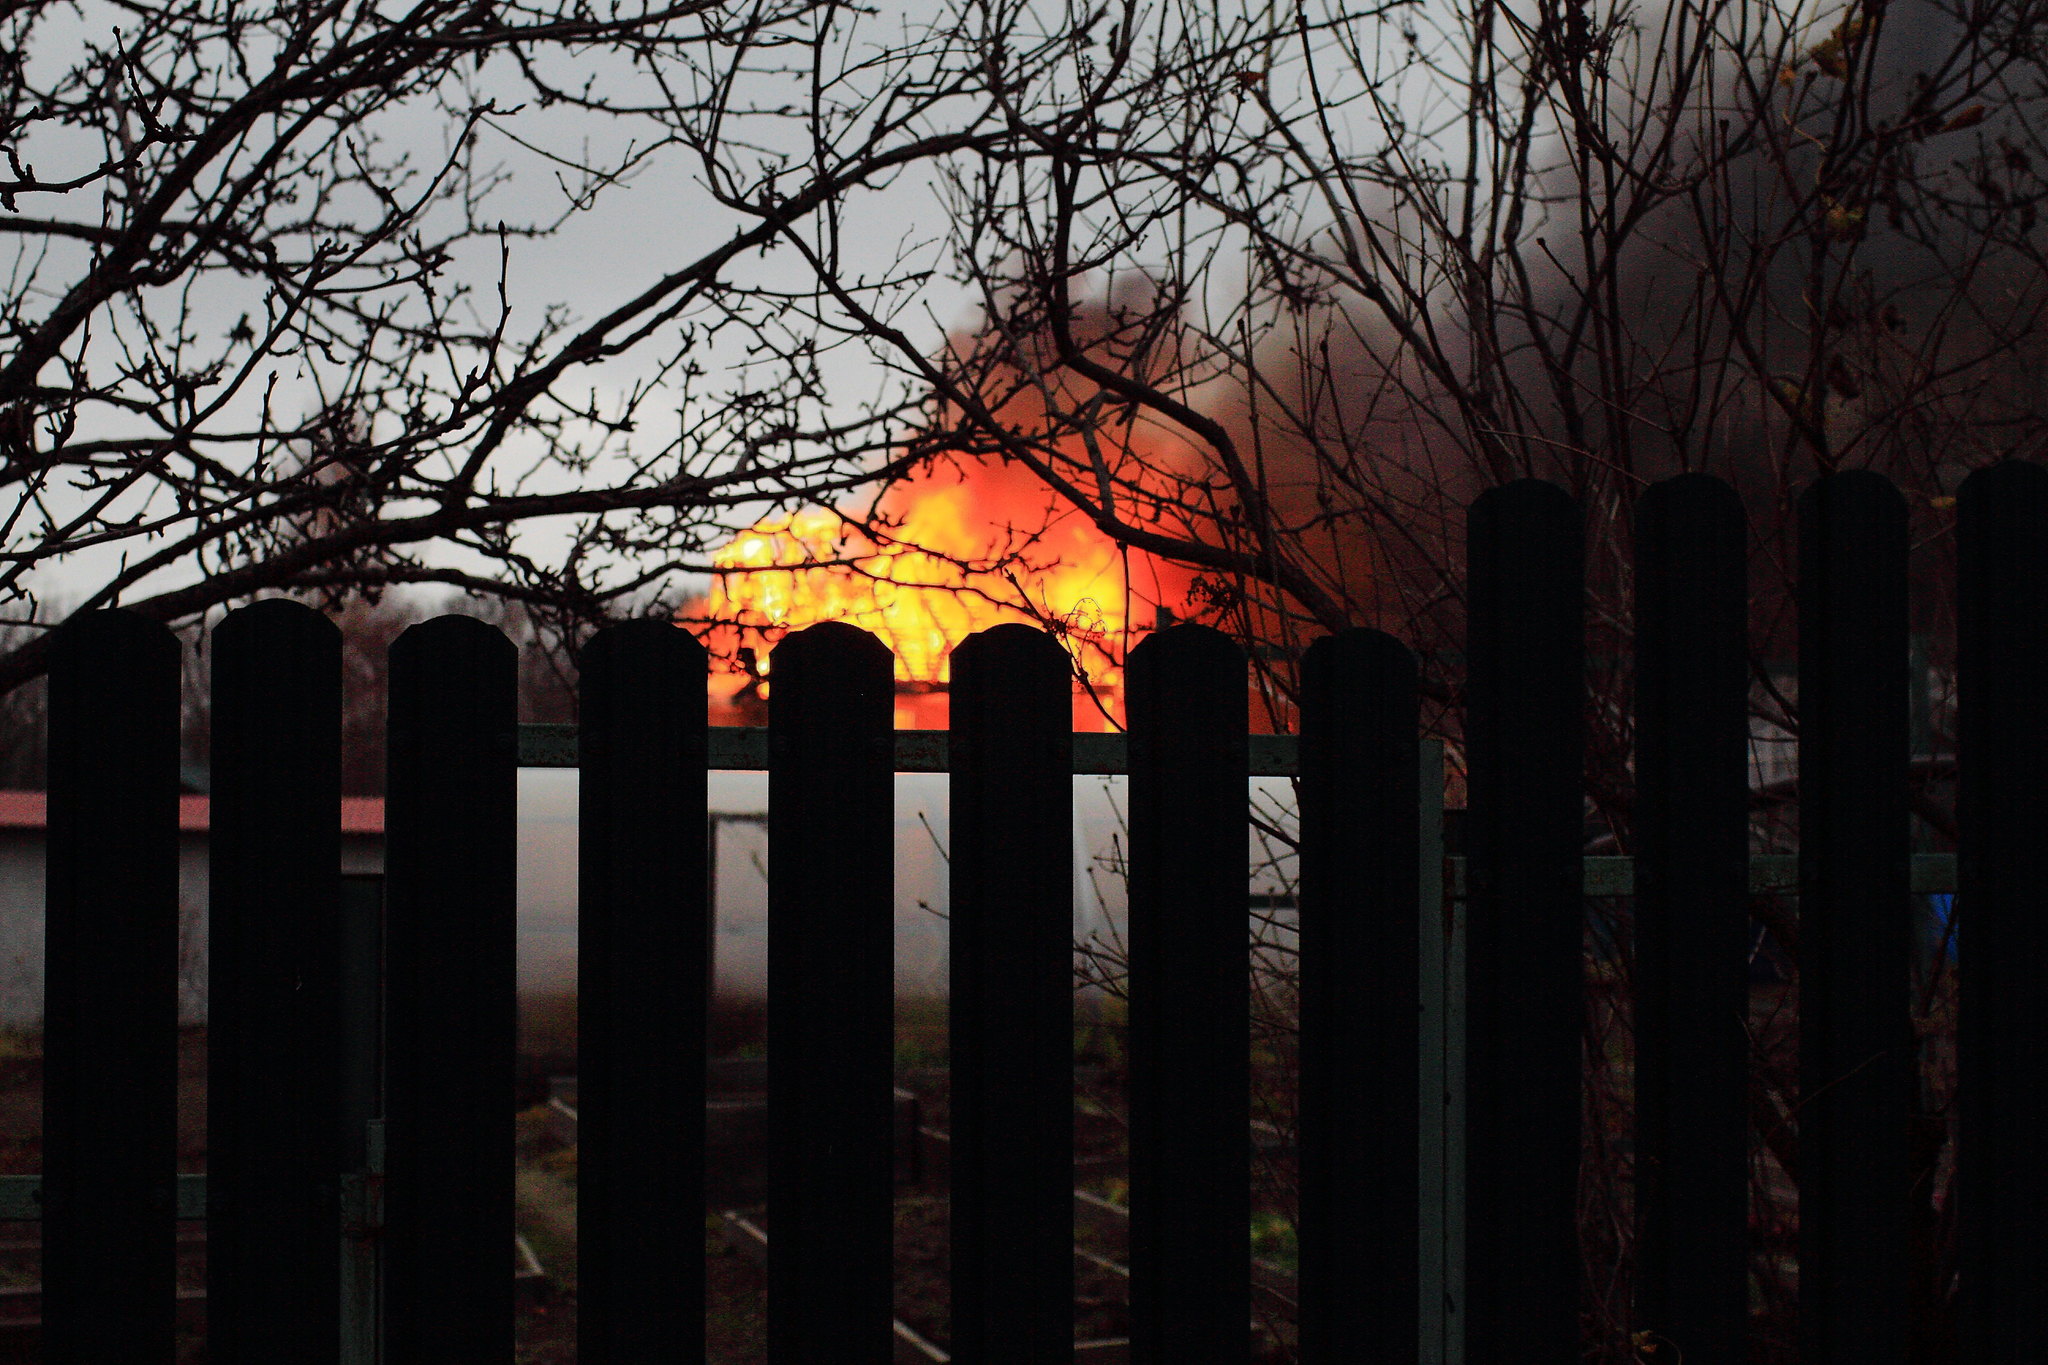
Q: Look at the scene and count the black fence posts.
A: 12